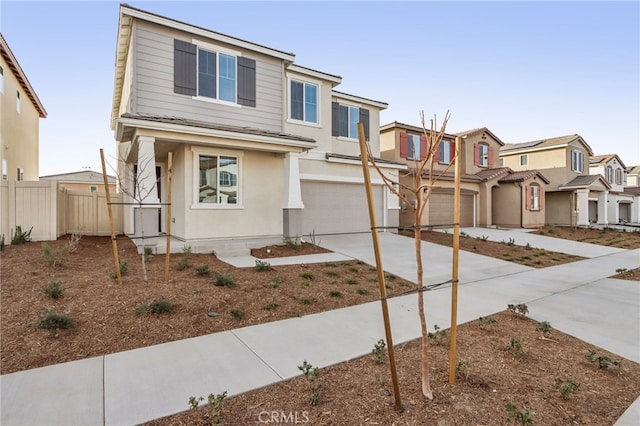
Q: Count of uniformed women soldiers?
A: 0